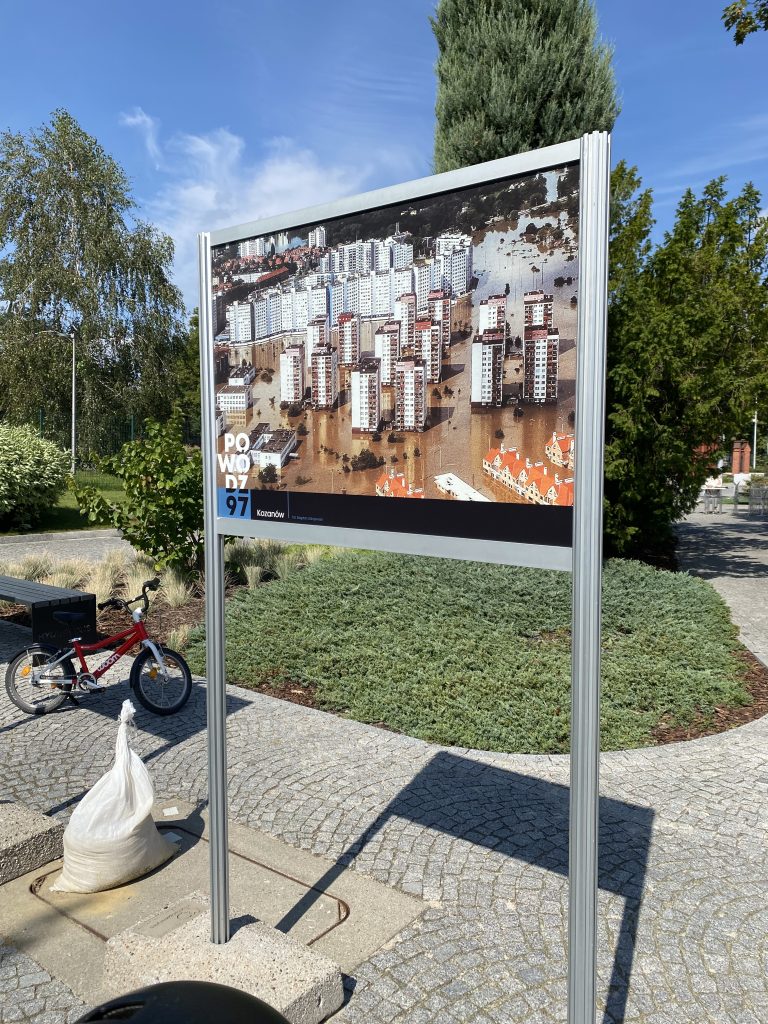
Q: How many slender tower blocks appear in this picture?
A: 14